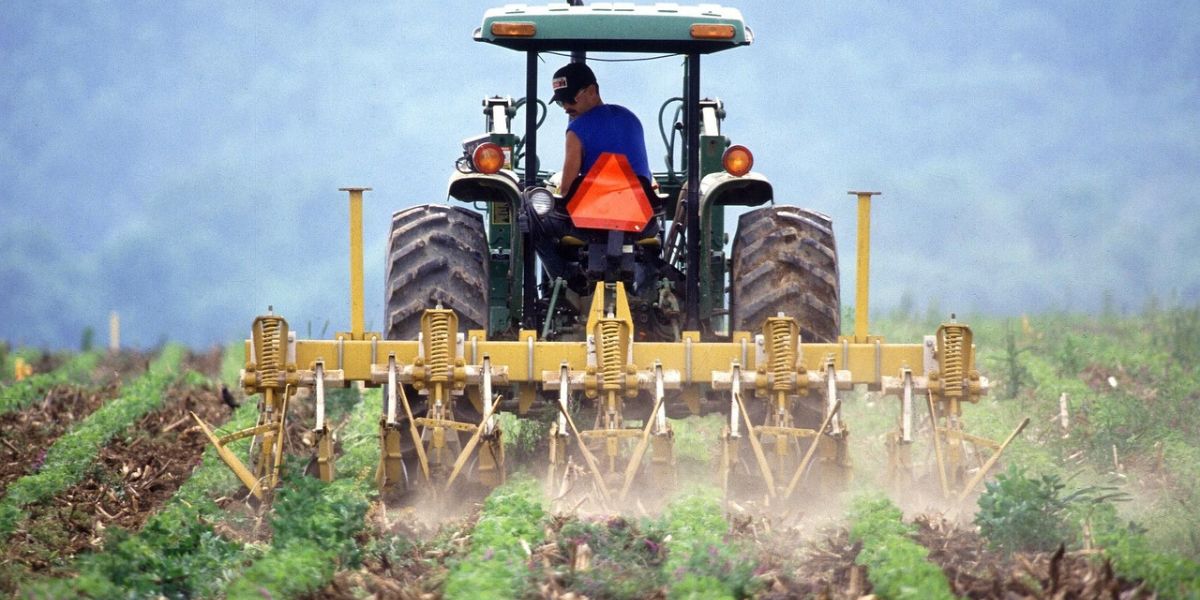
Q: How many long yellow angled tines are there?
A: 10